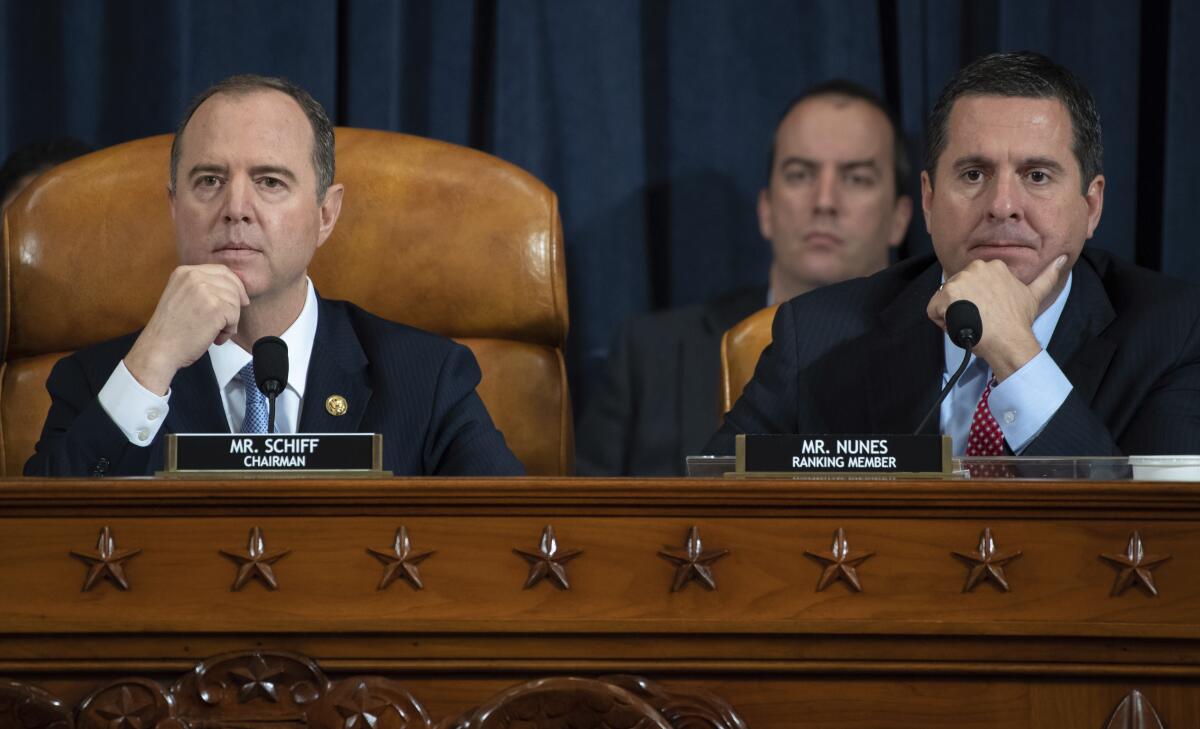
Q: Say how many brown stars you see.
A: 11